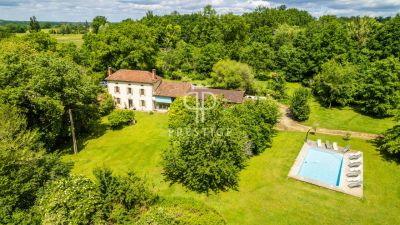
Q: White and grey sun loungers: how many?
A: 8